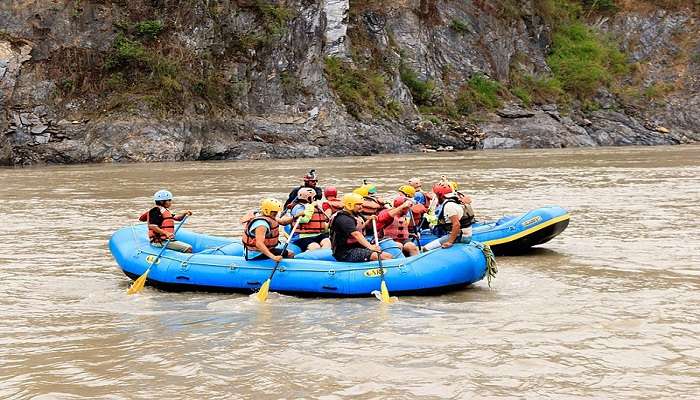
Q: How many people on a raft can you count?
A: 13